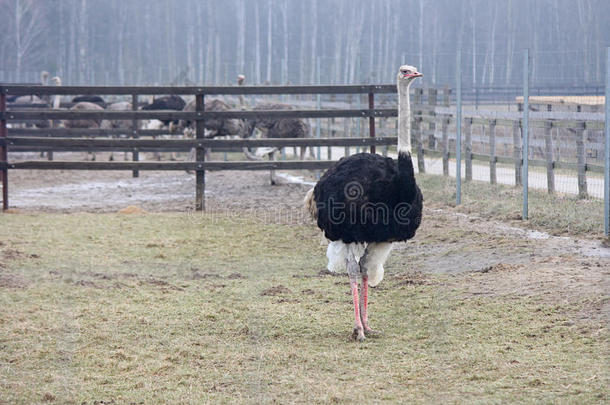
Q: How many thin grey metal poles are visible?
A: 3